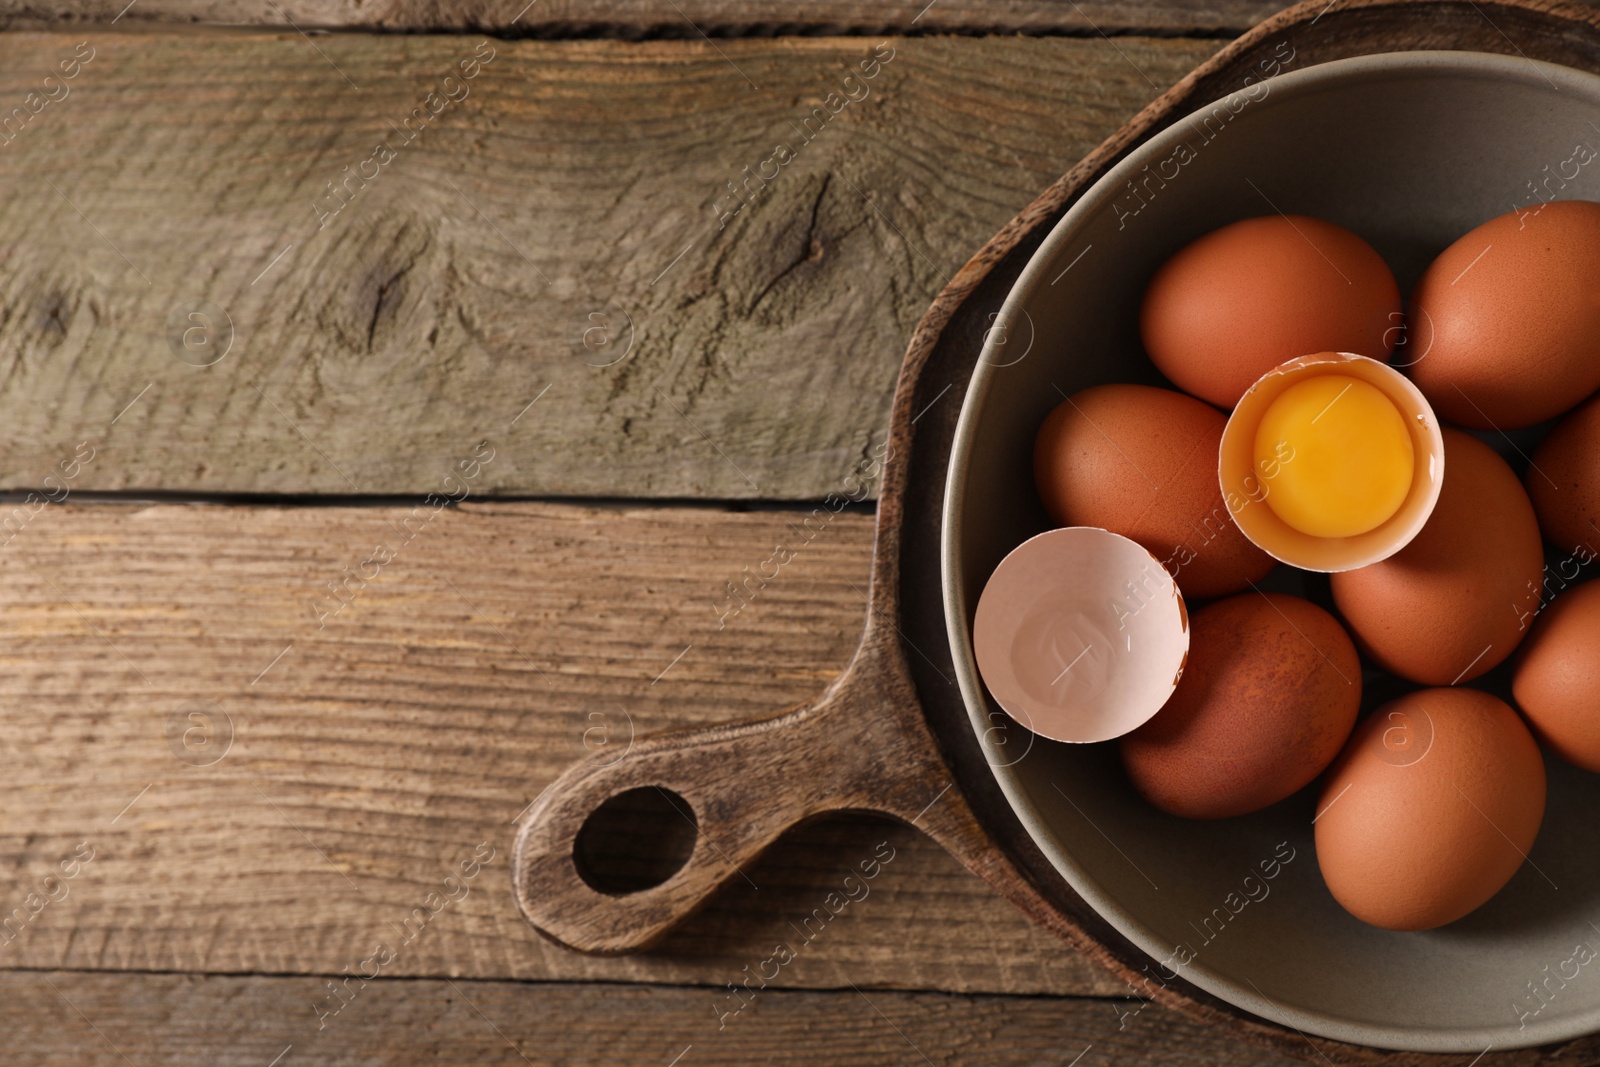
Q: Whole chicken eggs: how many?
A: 8